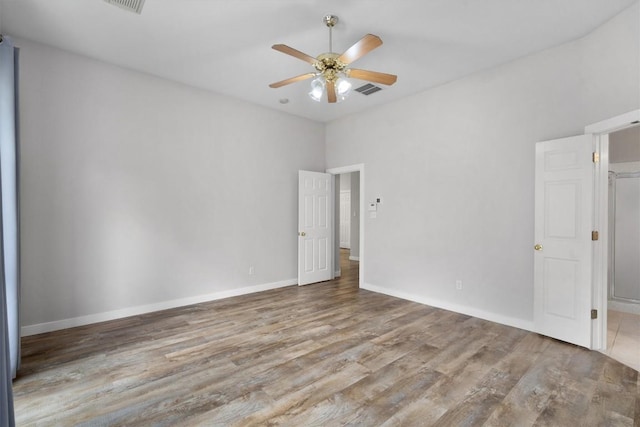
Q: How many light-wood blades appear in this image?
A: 5